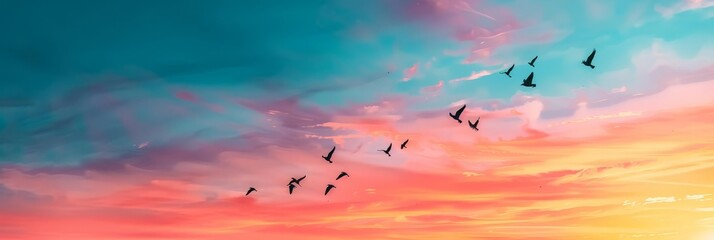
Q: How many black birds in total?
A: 14